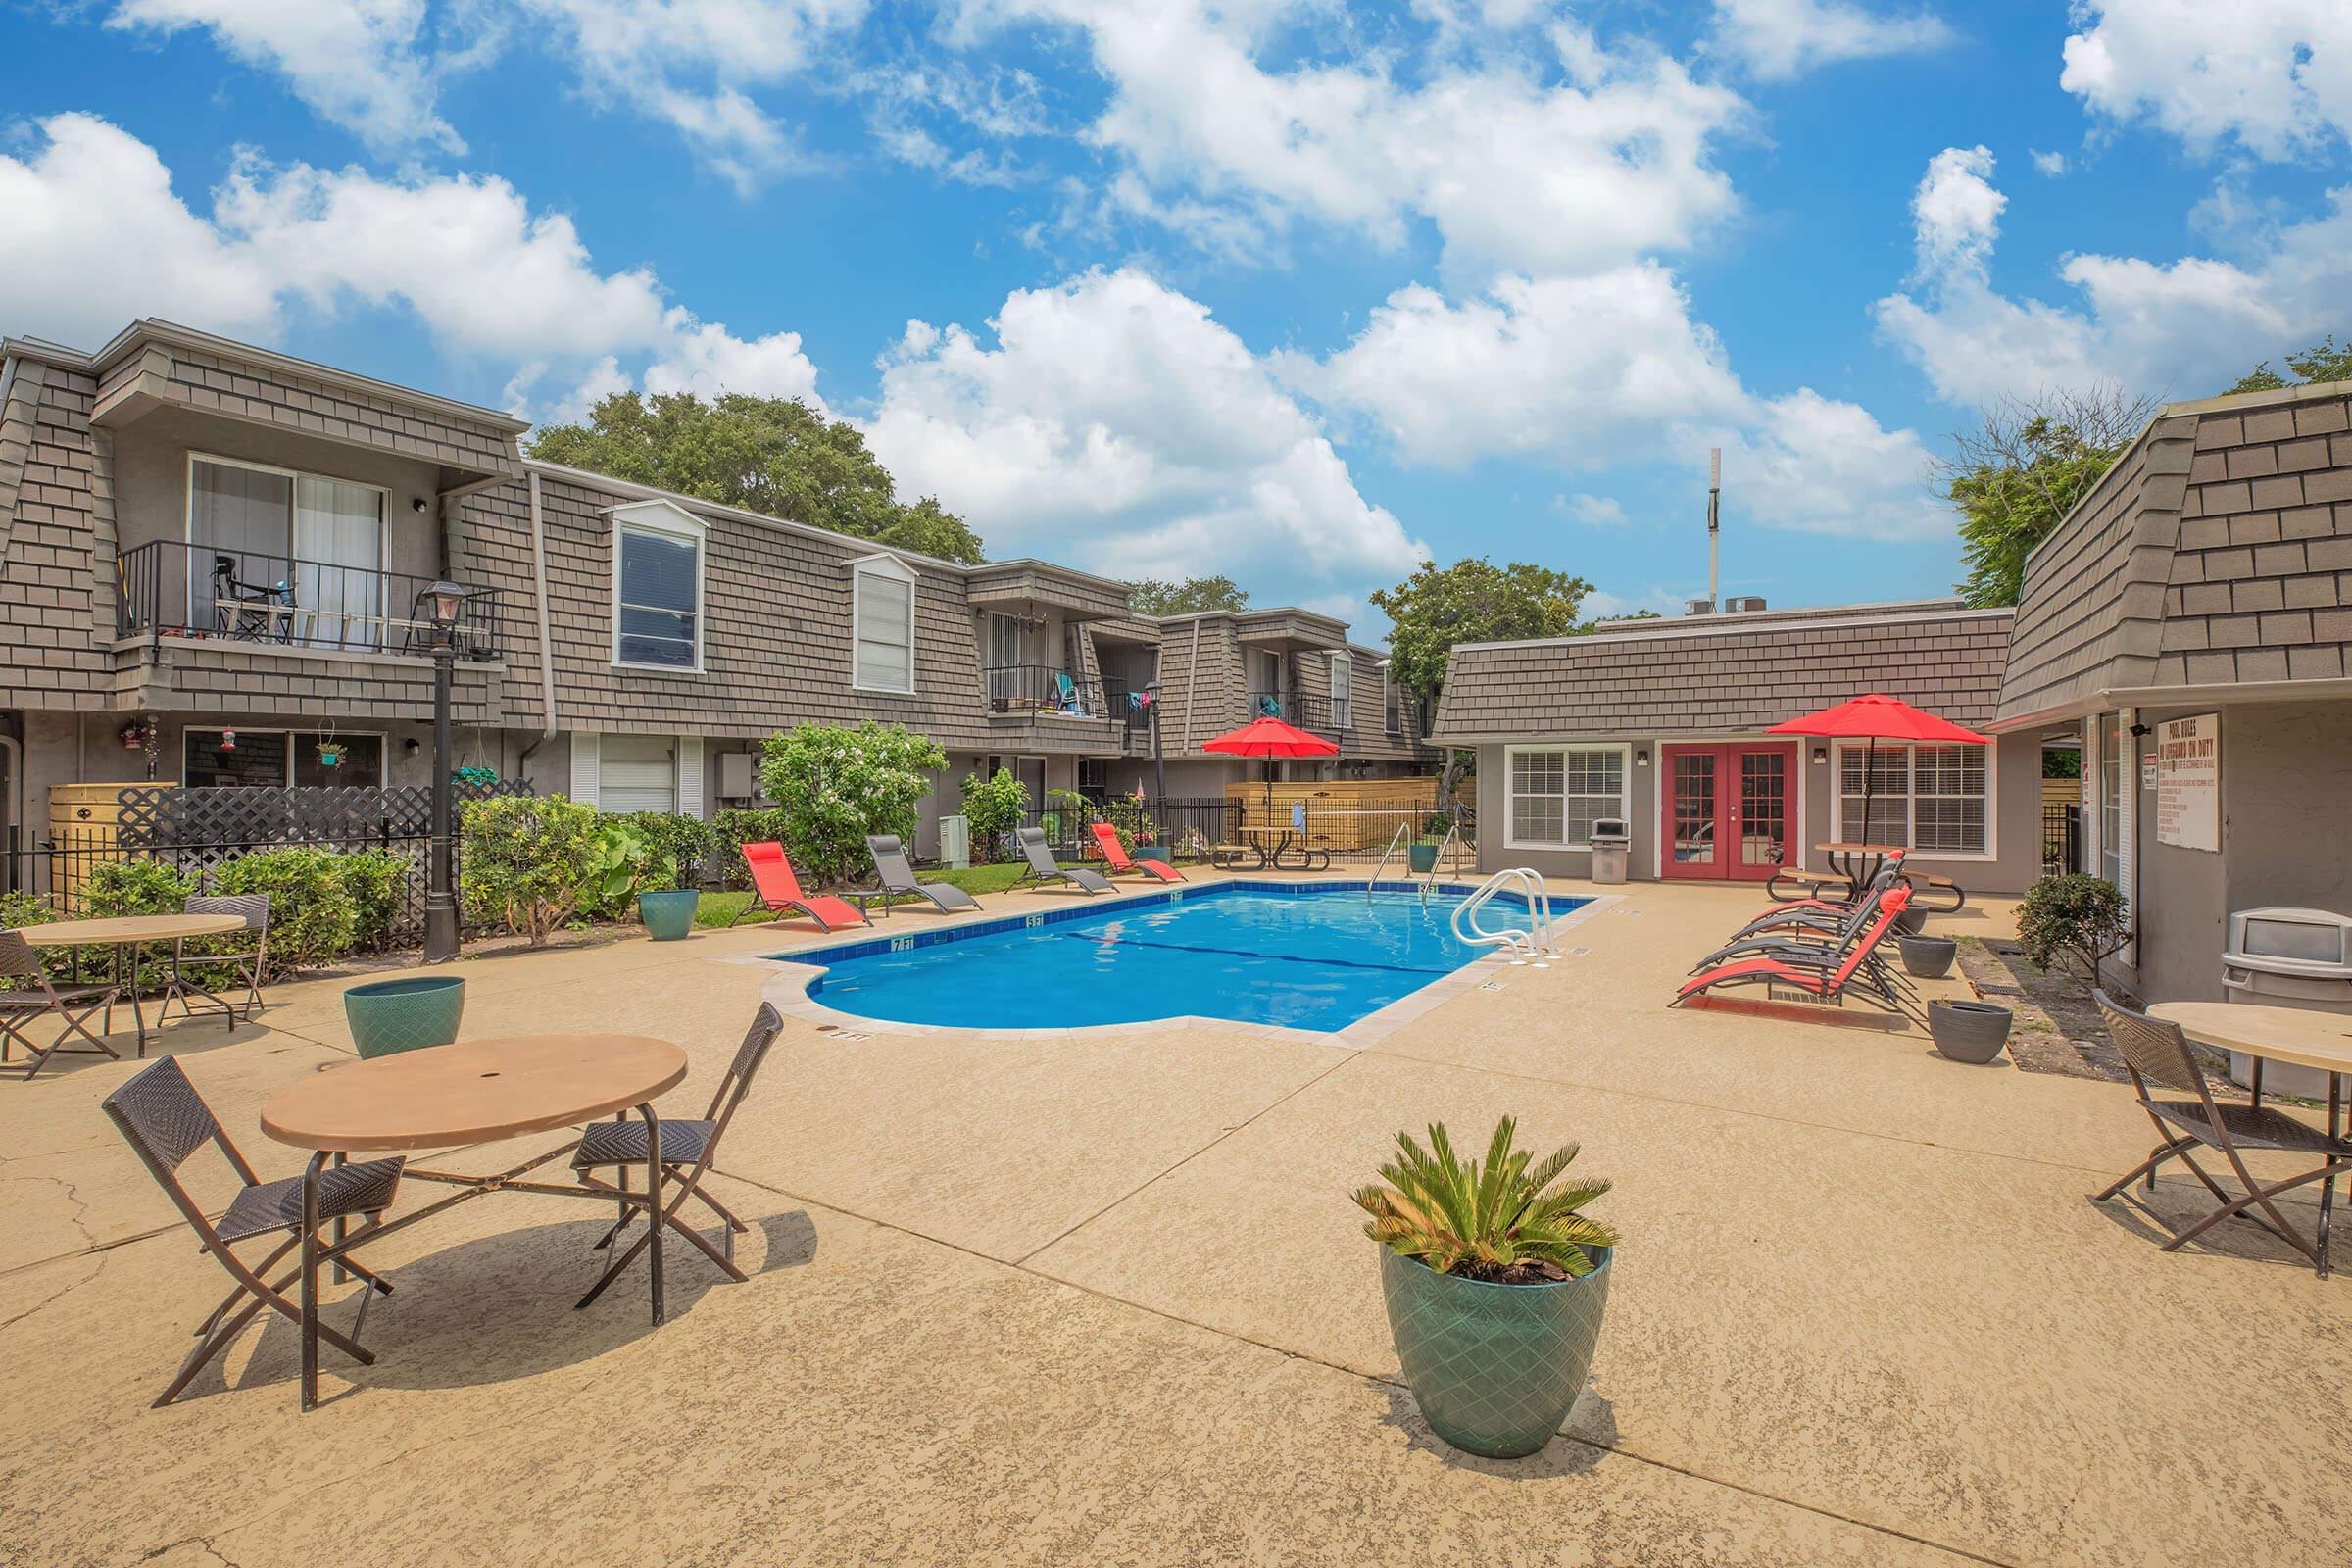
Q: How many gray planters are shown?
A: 3